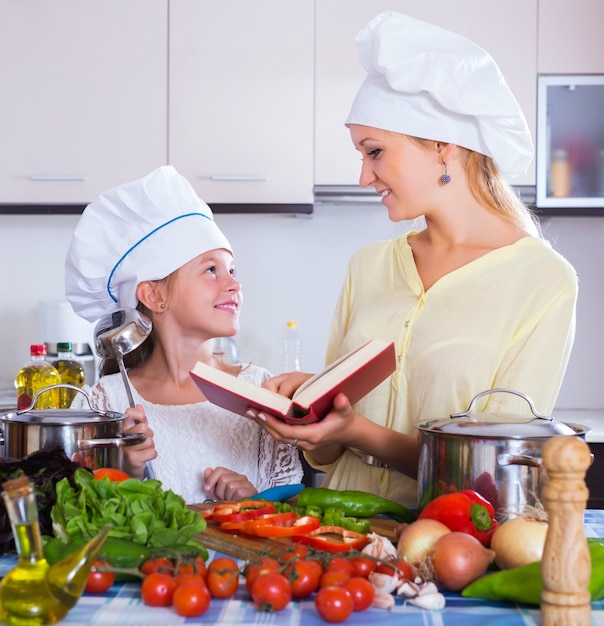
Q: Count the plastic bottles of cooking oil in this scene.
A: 2